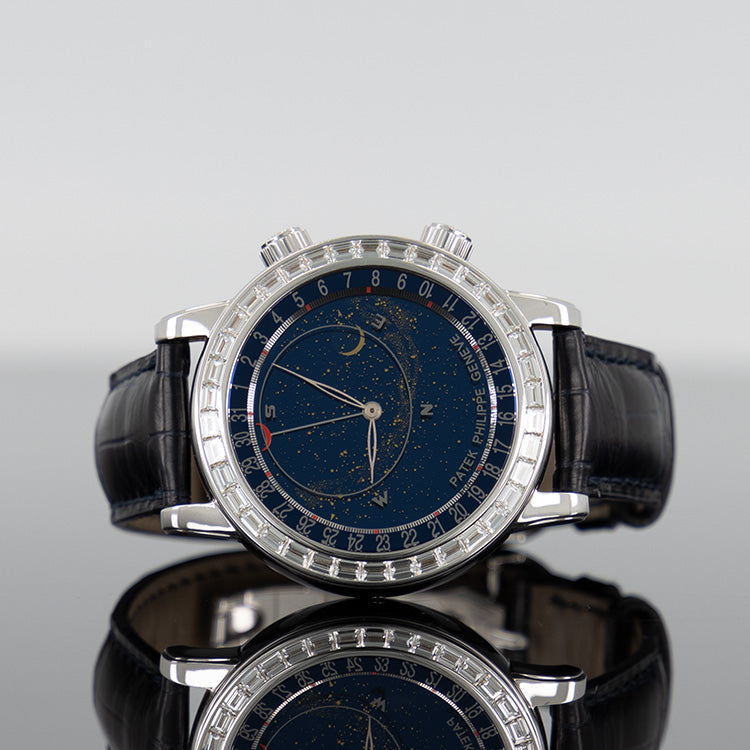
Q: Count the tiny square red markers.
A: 12